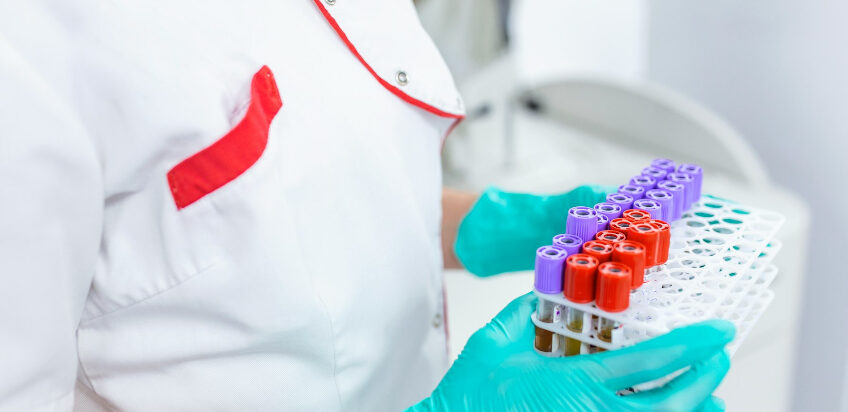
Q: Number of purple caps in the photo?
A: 15